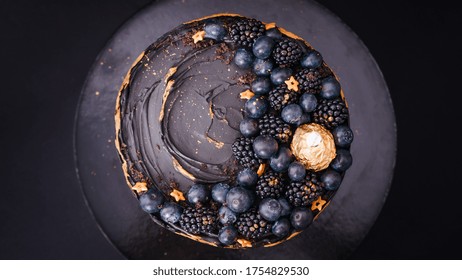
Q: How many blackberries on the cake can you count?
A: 11